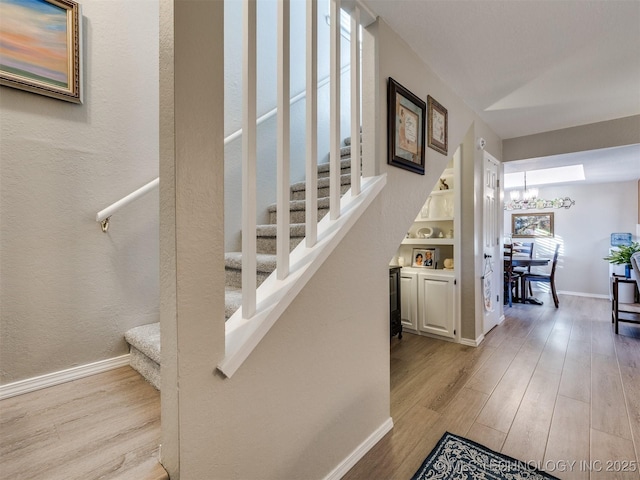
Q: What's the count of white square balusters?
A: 5